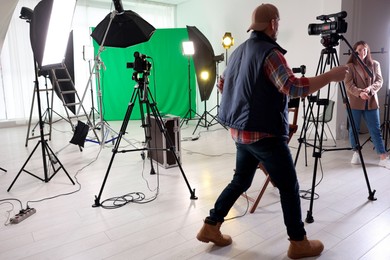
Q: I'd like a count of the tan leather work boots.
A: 2